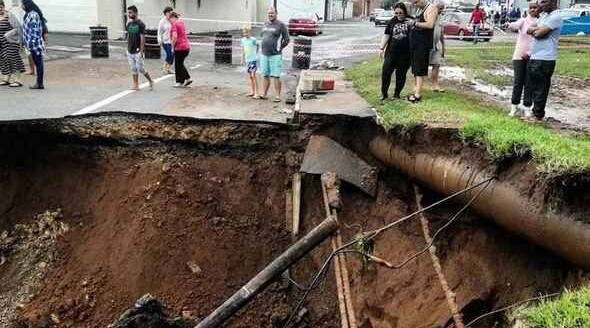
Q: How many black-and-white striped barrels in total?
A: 4